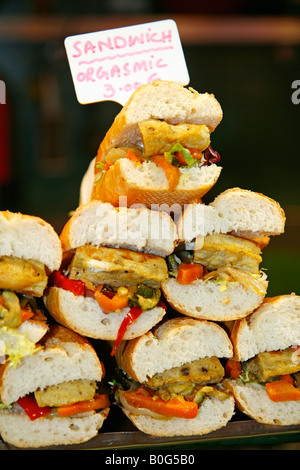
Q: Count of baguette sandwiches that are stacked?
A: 7